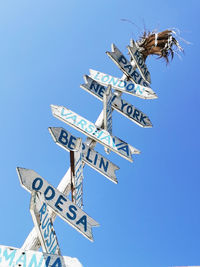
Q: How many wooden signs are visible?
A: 11